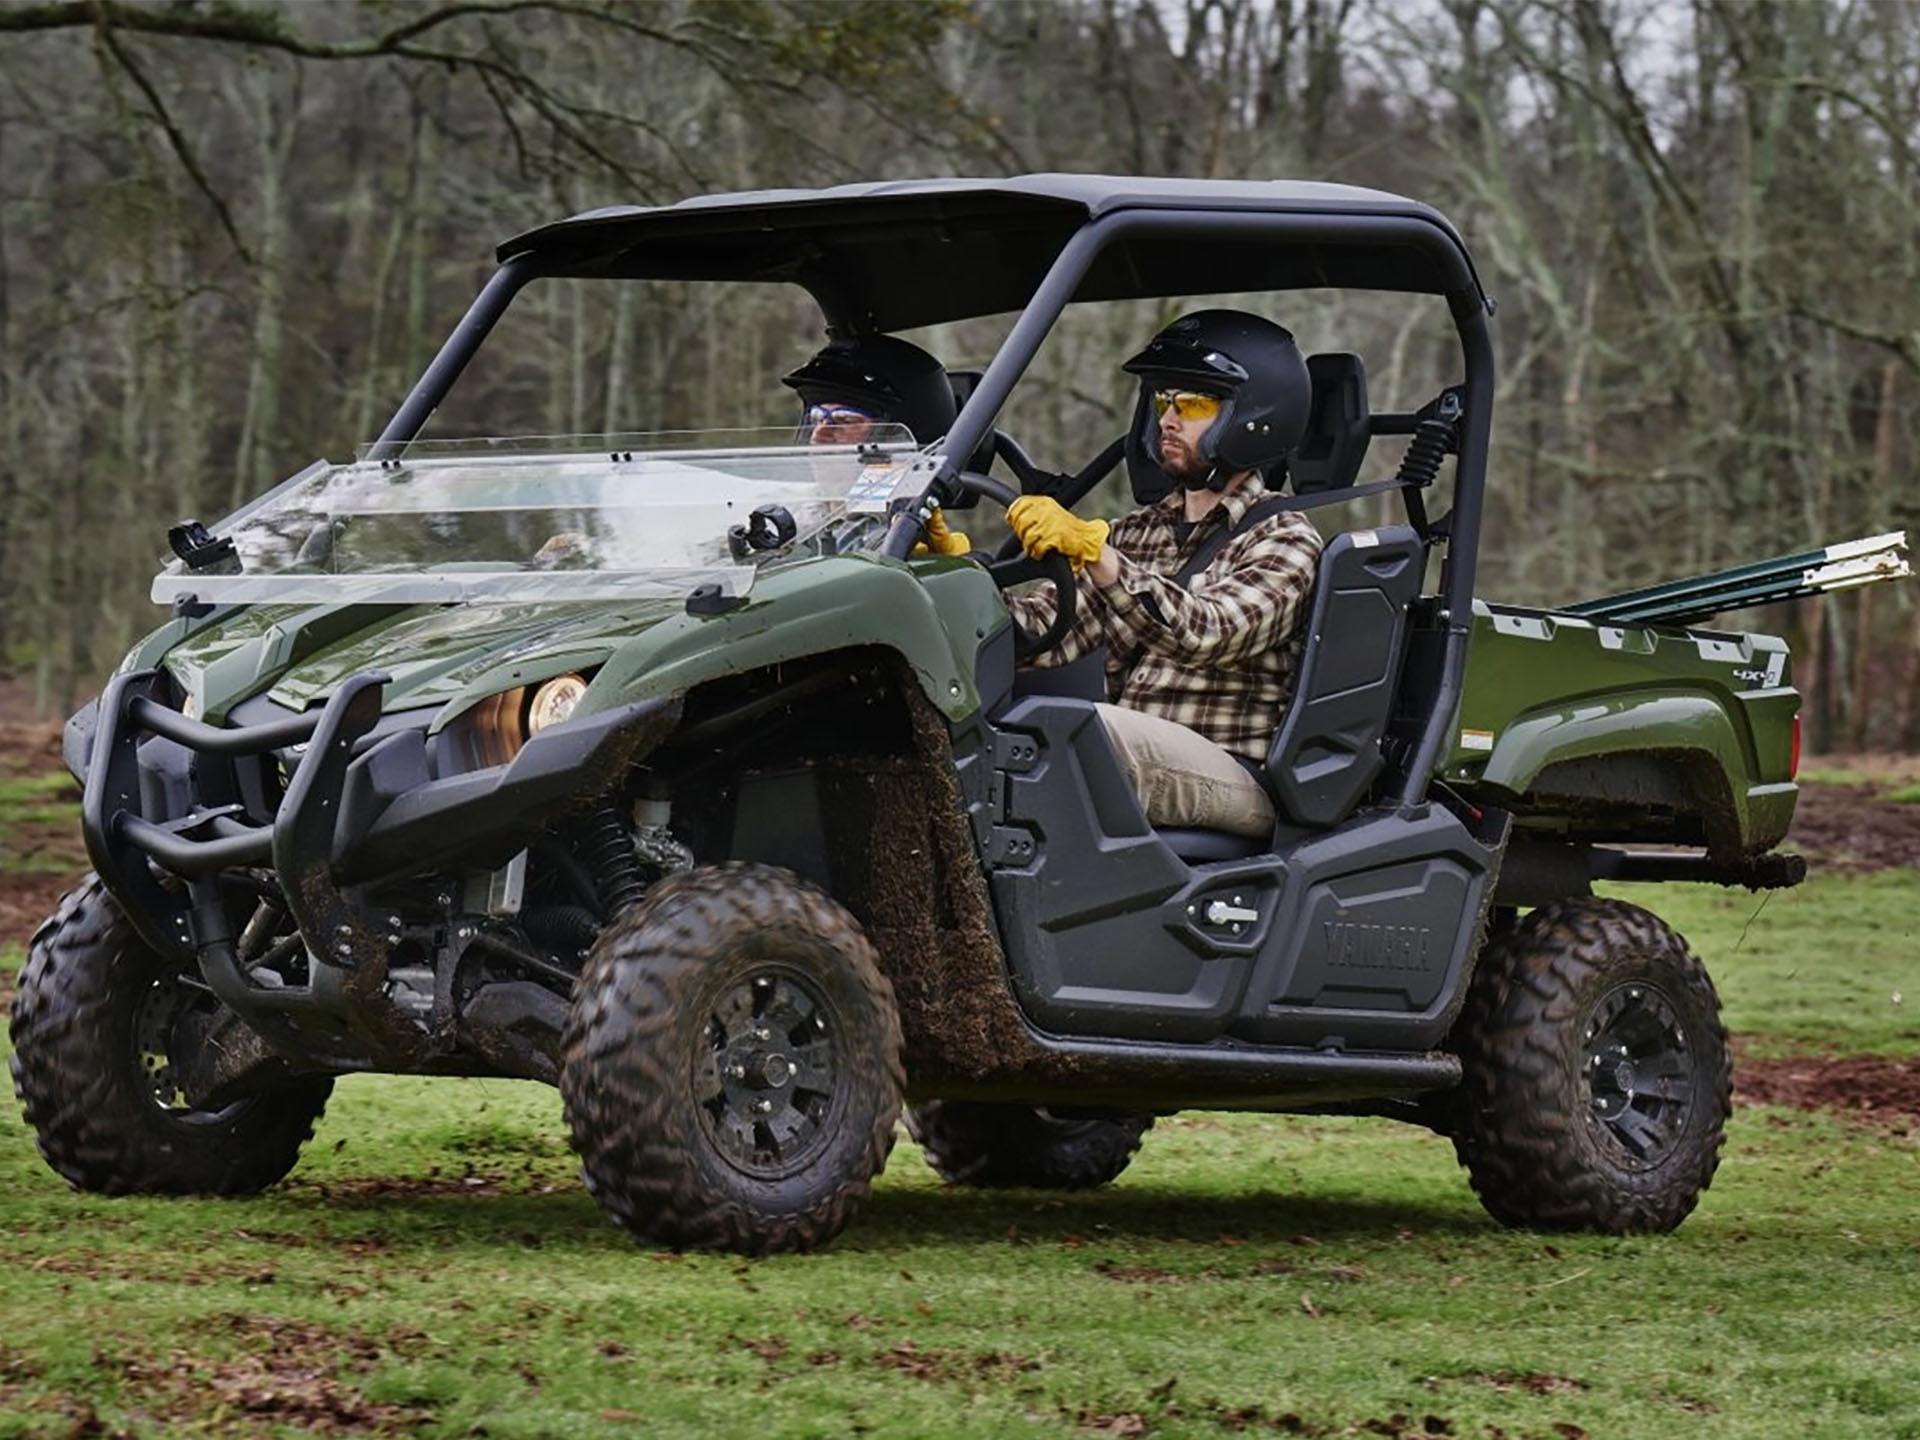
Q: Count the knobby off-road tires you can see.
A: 4